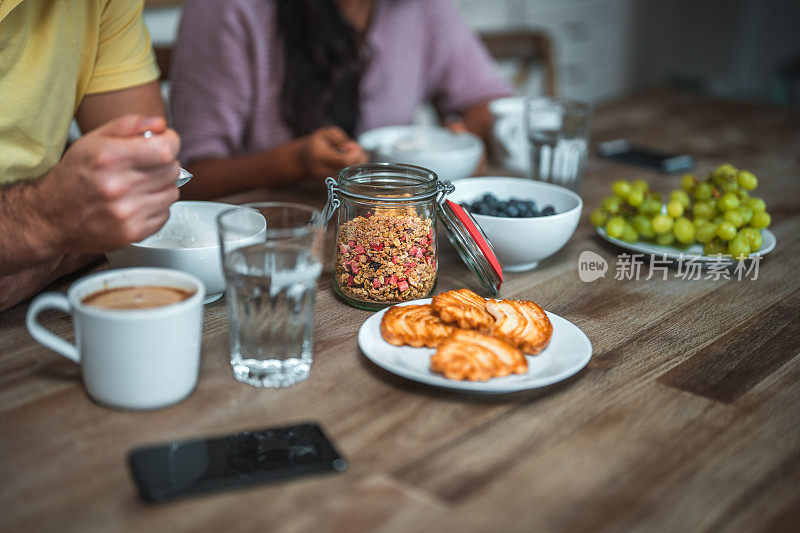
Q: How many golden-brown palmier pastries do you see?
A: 4